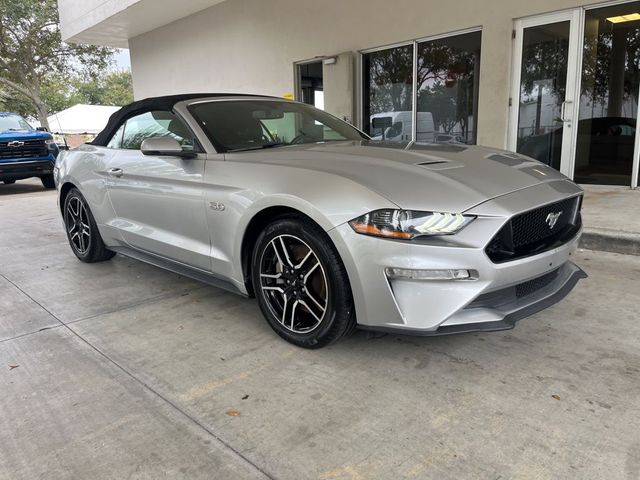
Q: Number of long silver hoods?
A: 1